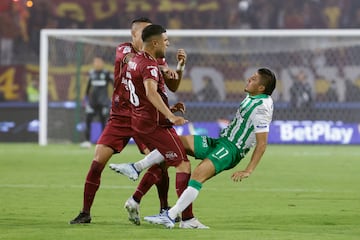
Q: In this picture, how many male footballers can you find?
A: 4